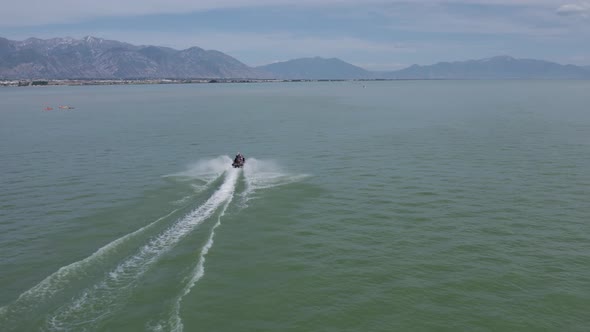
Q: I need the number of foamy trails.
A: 3